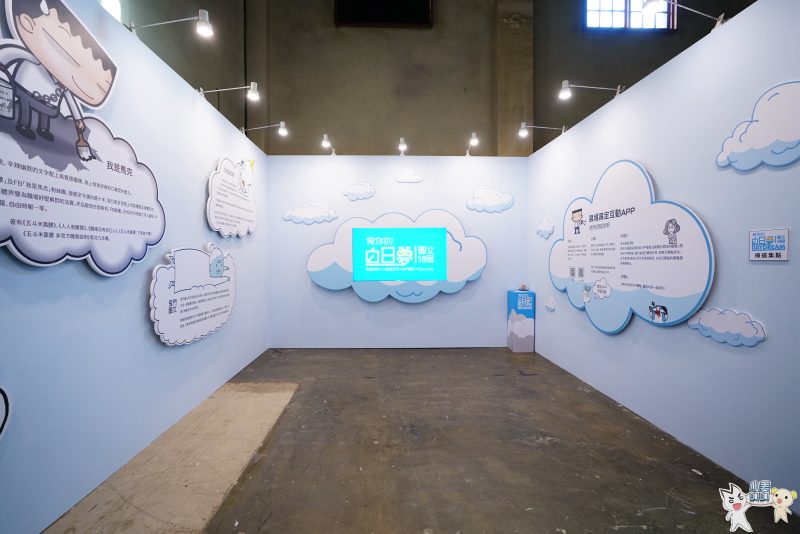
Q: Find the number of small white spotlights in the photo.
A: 9